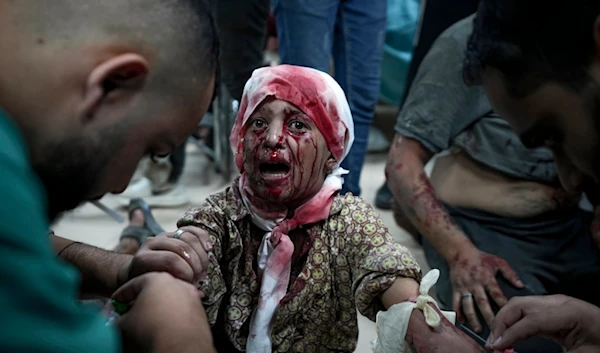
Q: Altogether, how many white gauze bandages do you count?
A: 2